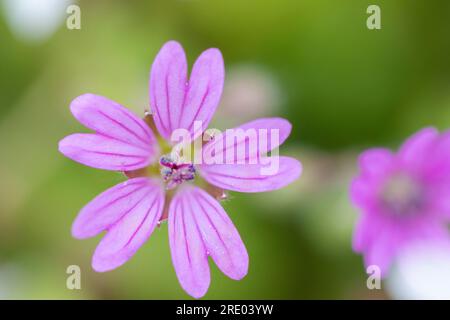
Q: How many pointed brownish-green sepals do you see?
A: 5